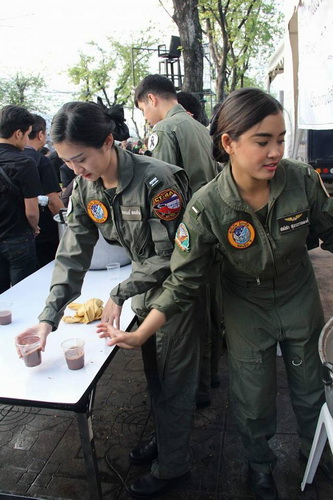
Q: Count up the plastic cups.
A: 4